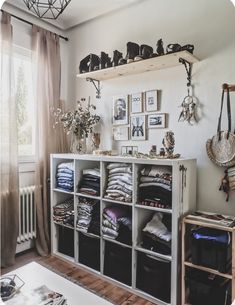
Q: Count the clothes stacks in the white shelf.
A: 8